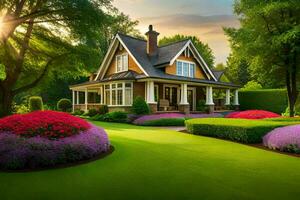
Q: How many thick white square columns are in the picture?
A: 5